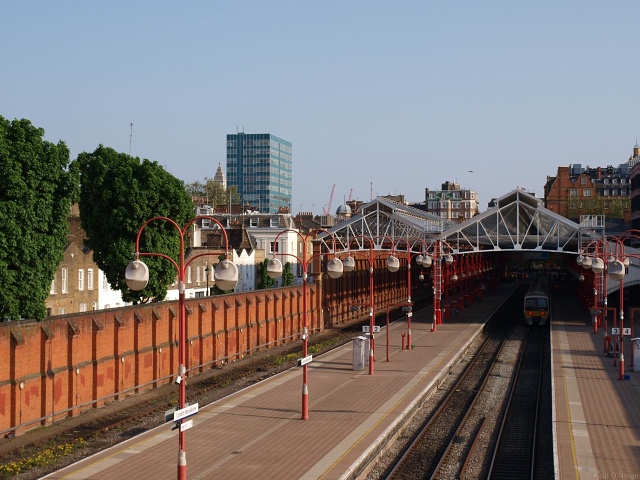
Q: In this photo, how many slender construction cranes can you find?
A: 3